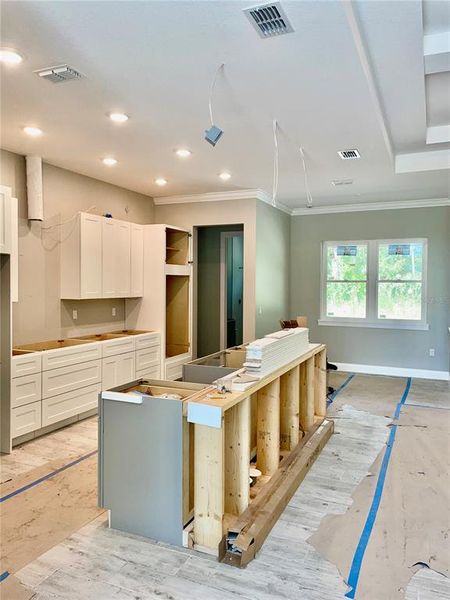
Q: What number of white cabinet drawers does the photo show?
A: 11